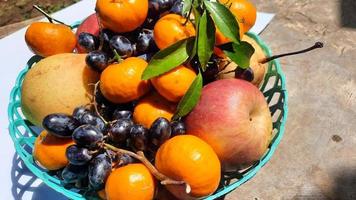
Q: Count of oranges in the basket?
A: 11